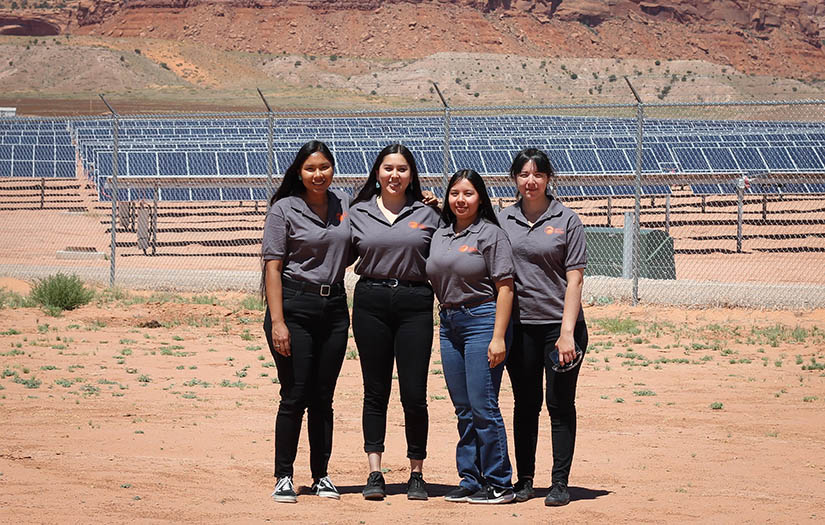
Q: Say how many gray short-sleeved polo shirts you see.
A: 4